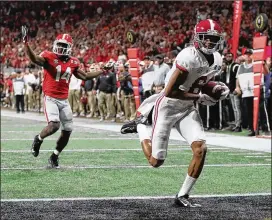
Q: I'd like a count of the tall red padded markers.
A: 3